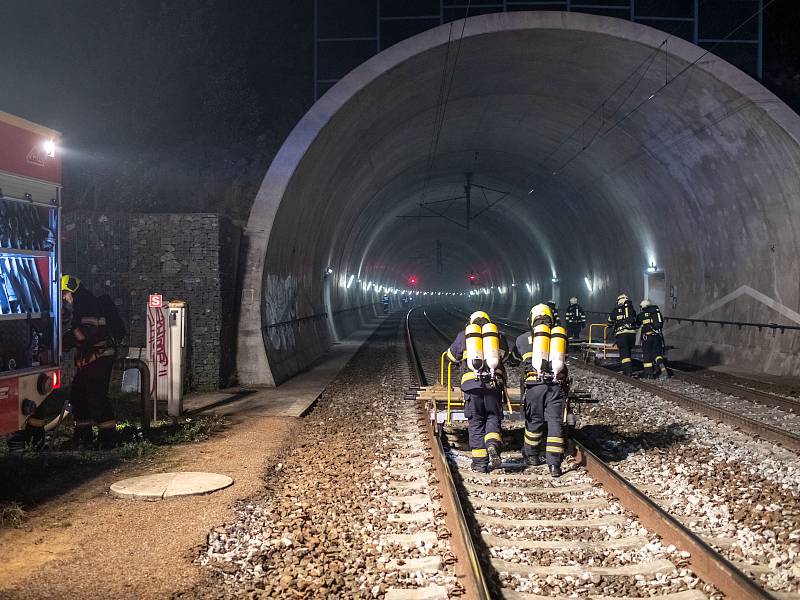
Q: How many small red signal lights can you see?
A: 2